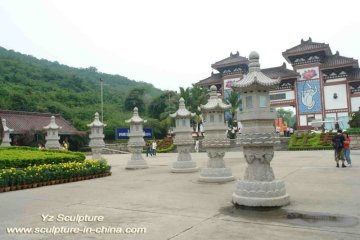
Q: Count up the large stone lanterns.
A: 7